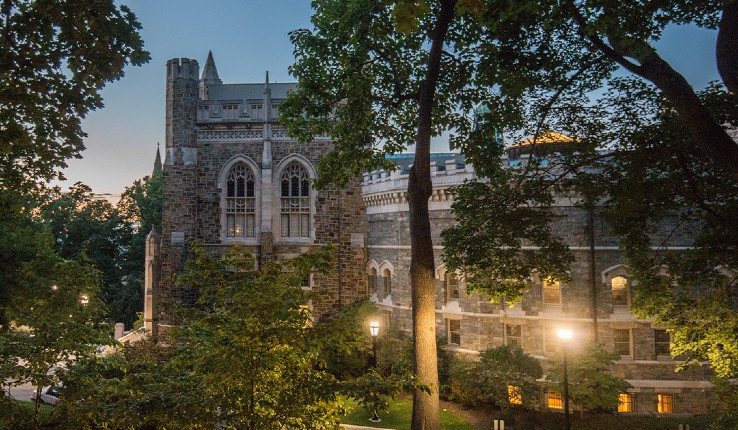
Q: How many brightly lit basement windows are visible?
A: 4